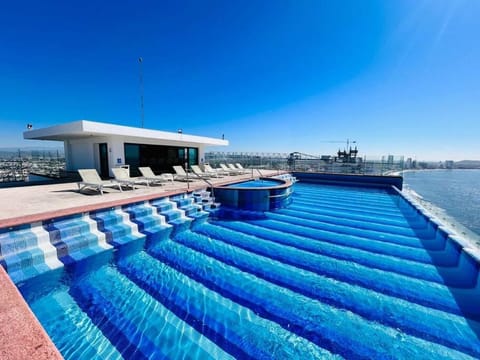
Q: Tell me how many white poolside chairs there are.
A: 9